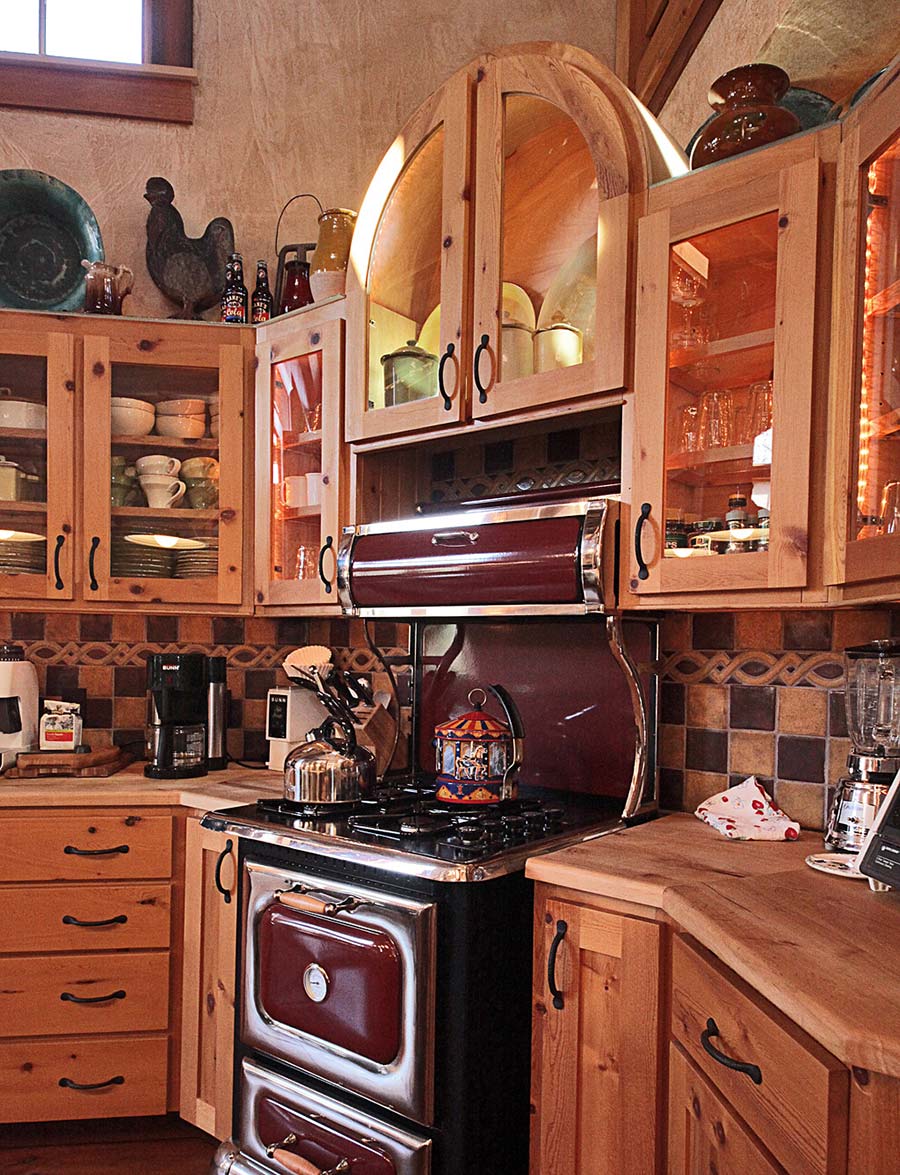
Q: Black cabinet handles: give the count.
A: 13